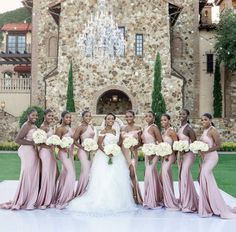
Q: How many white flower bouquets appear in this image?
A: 10